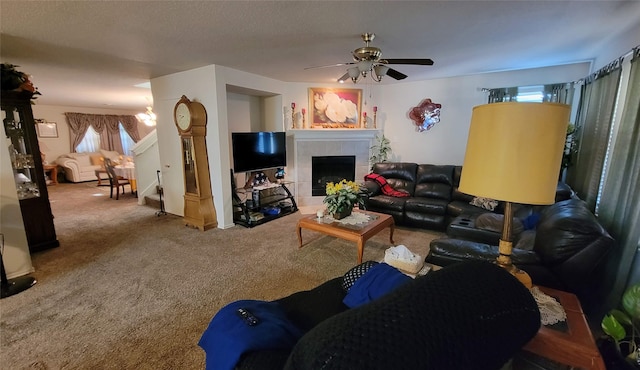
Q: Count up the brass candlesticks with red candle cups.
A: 4